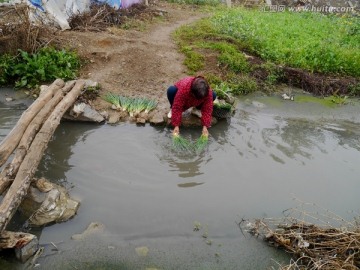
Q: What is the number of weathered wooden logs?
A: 3